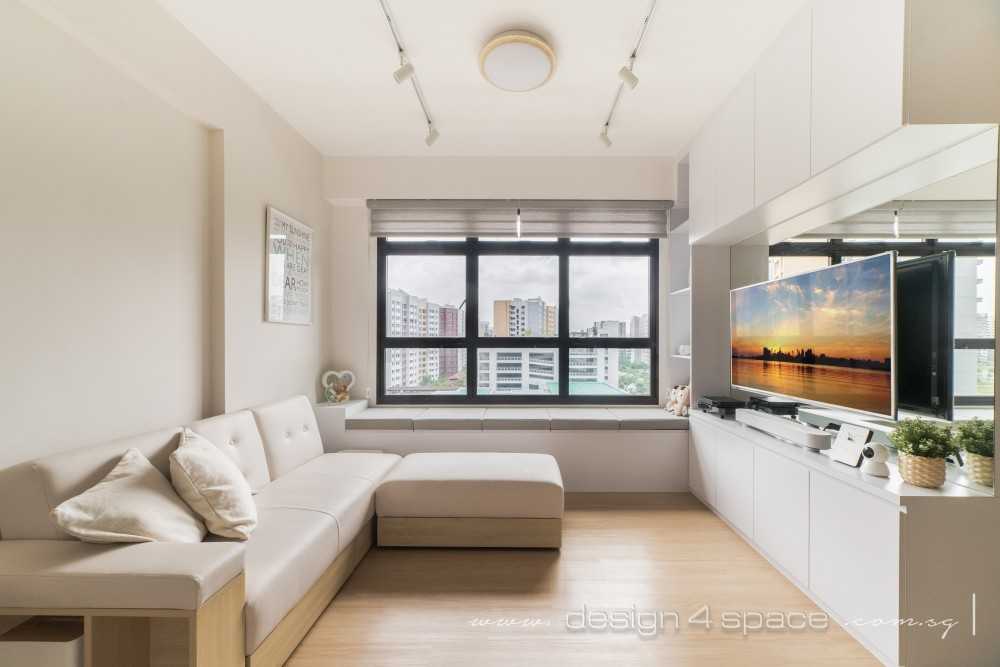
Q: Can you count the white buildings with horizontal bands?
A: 1